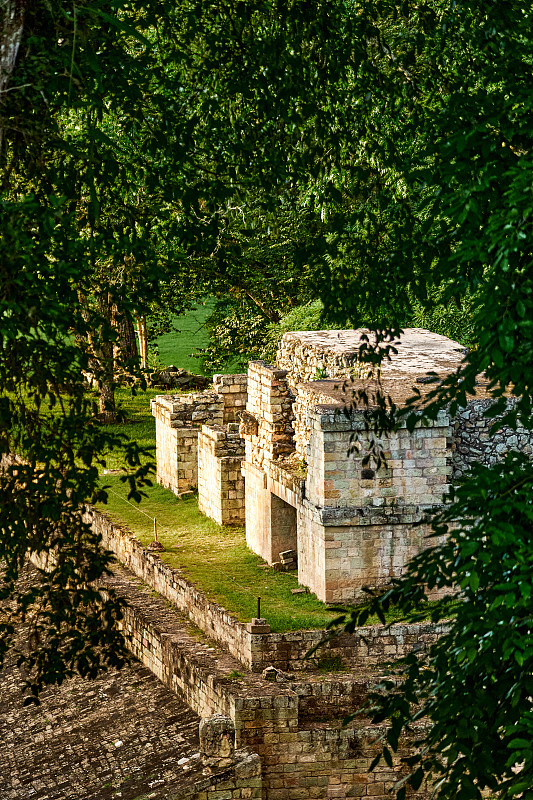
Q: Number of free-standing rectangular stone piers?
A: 2